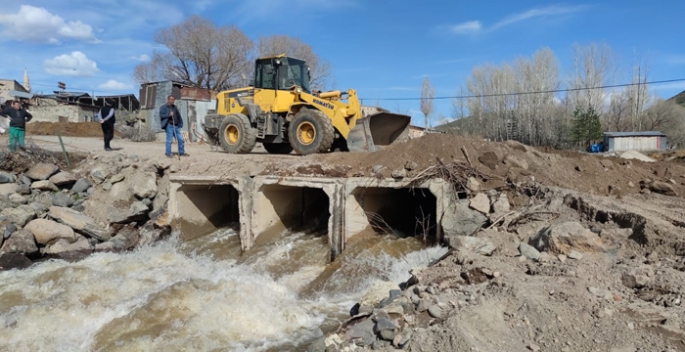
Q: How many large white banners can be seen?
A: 0